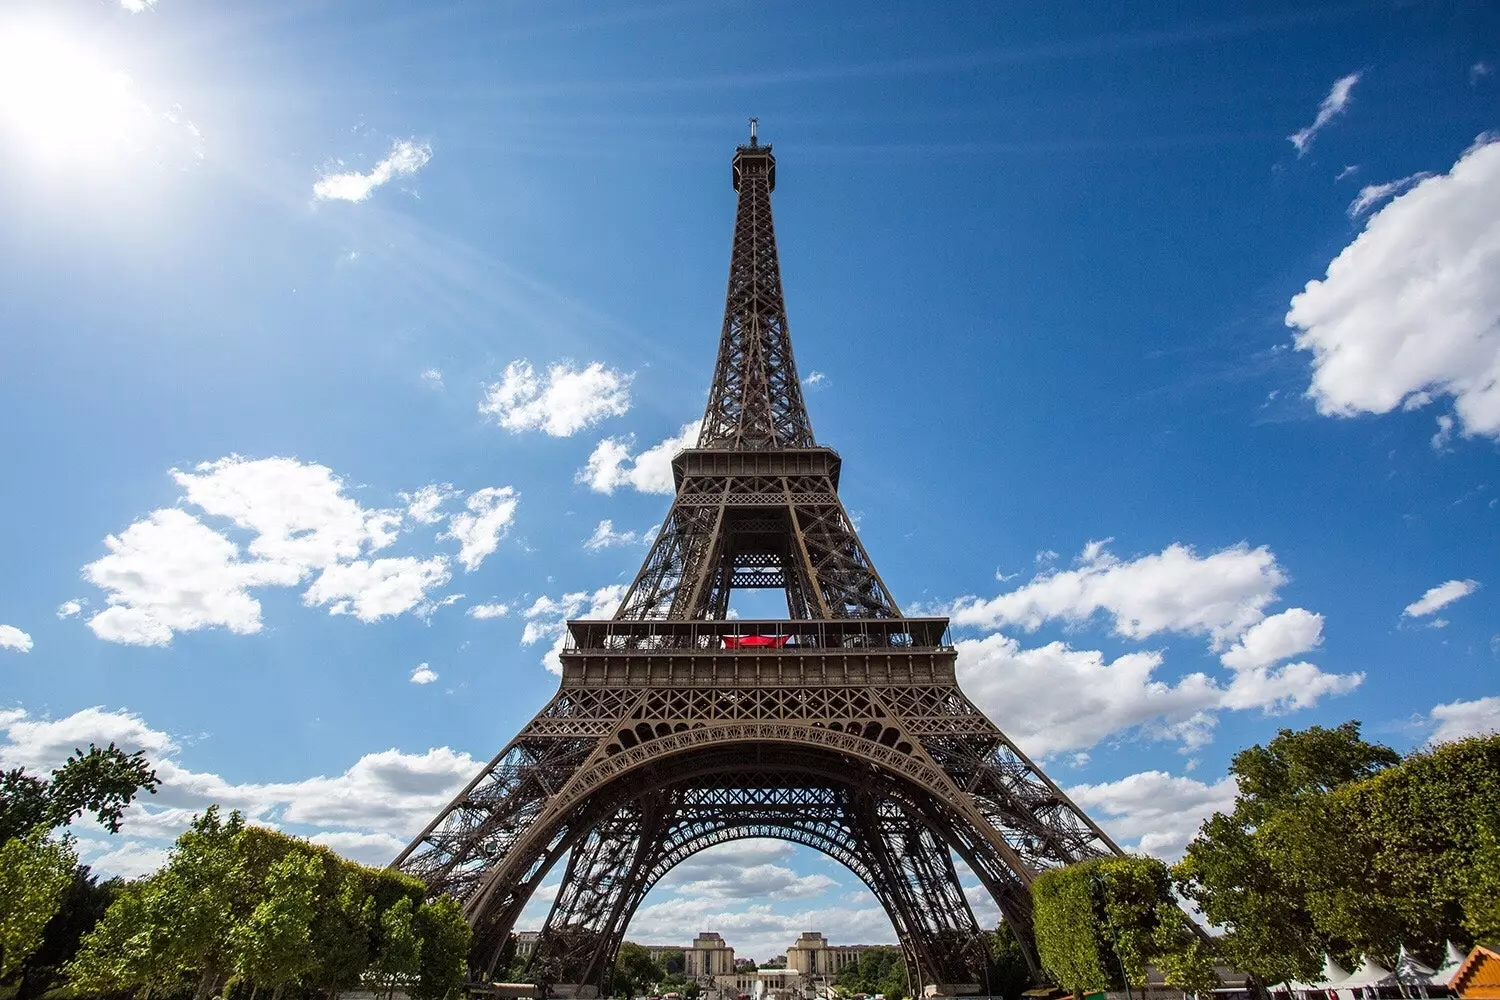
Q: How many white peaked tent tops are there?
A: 4